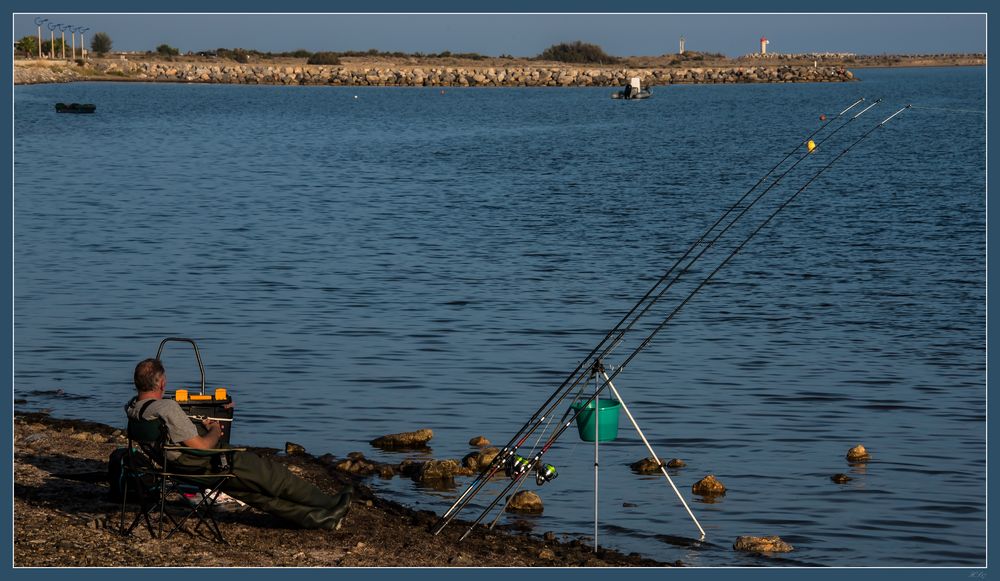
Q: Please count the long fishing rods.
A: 3